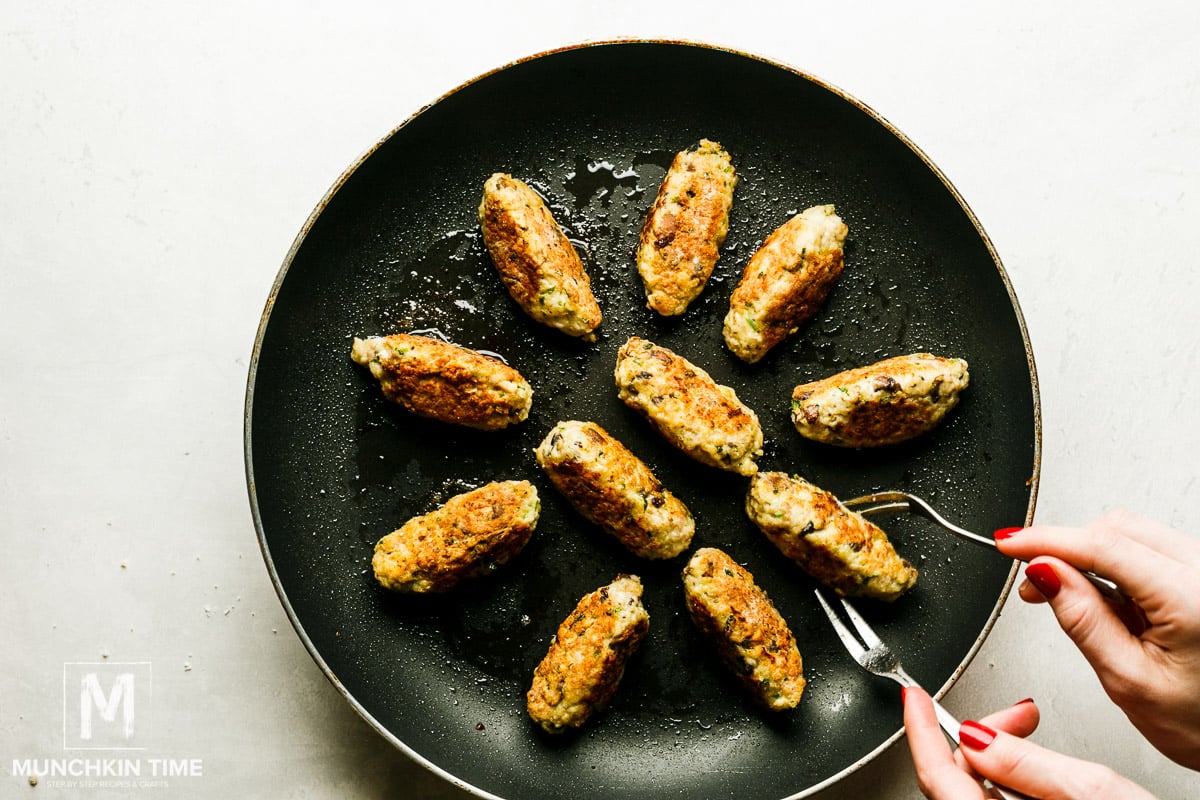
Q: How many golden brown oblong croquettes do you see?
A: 11